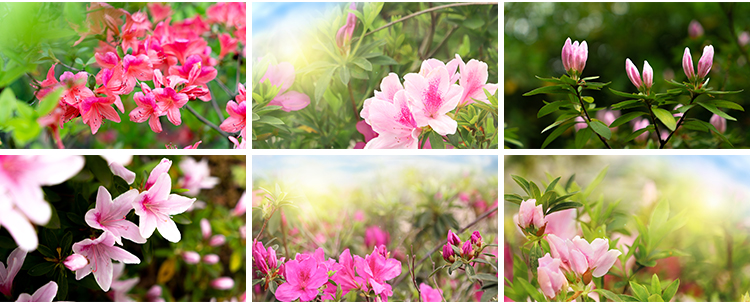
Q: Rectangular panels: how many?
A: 6